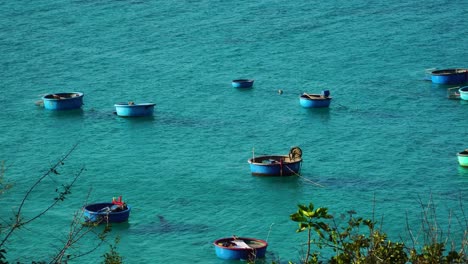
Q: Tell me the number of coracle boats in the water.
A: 10